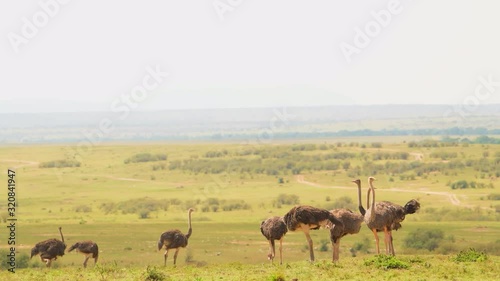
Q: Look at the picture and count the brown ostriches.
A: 8